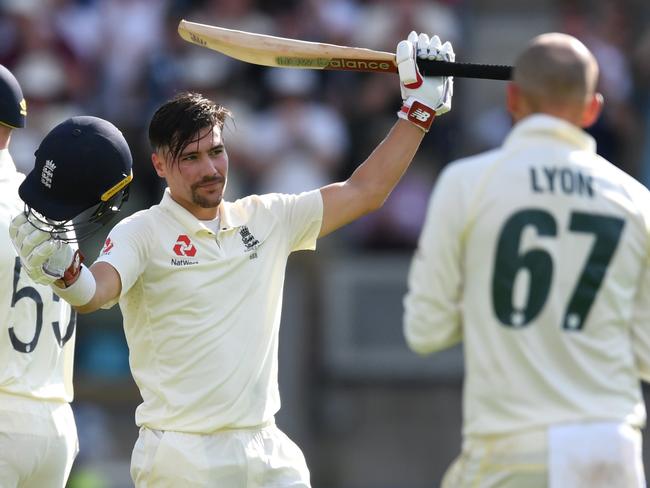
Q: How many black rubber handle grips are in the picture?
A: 1